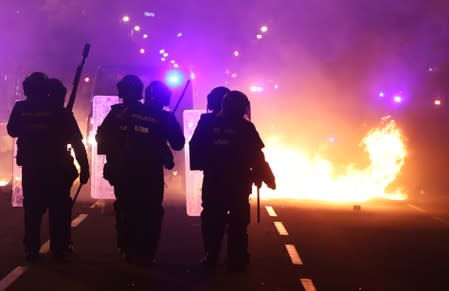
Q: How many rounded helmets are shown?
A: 6